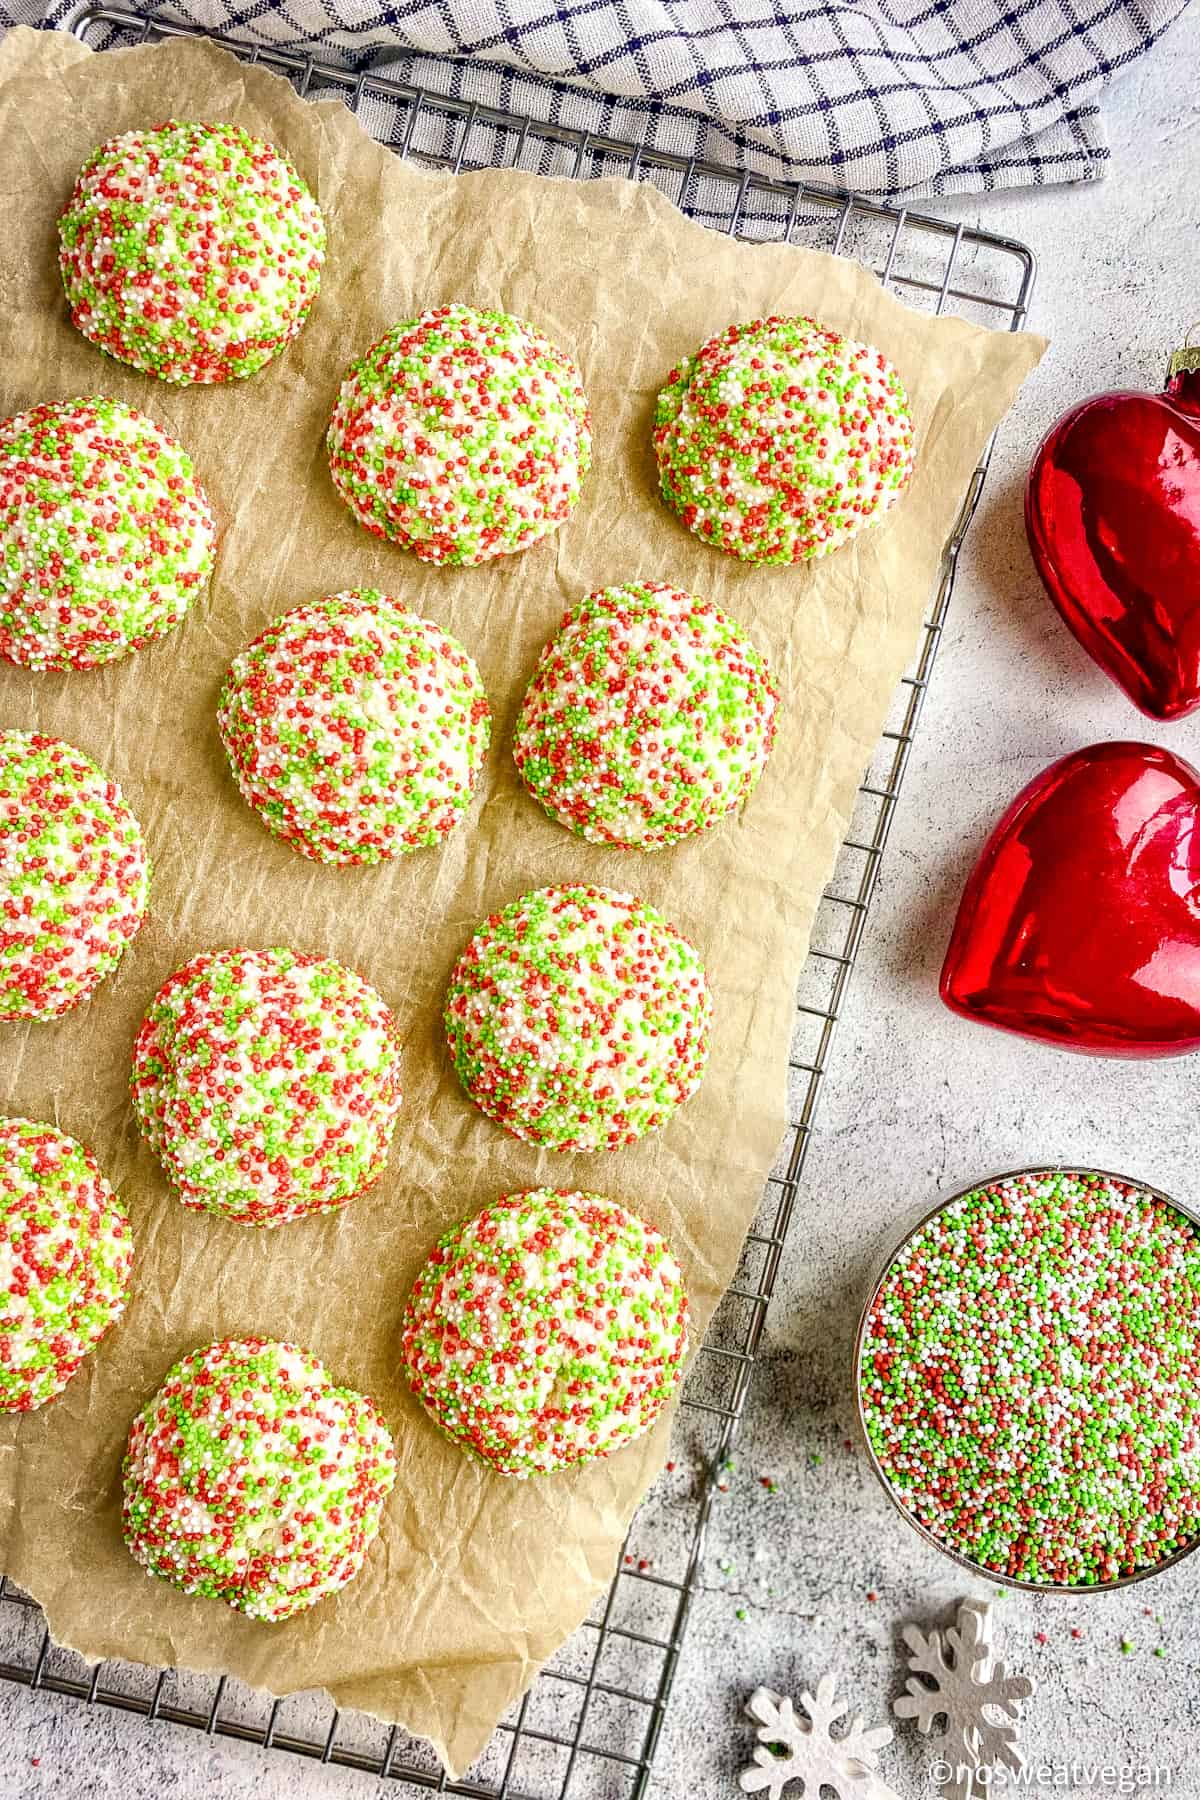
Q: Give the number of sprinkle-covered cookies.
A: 12